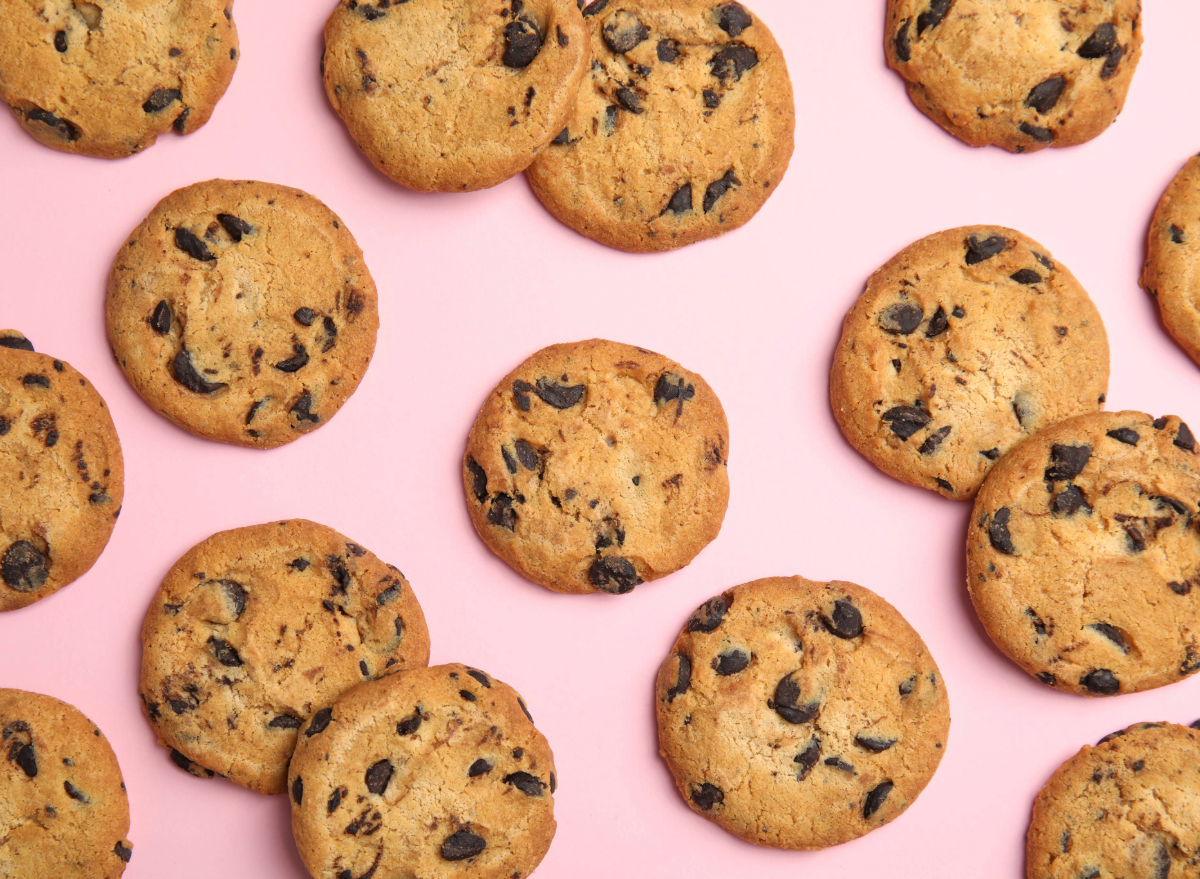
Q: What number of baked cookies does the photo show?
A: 15